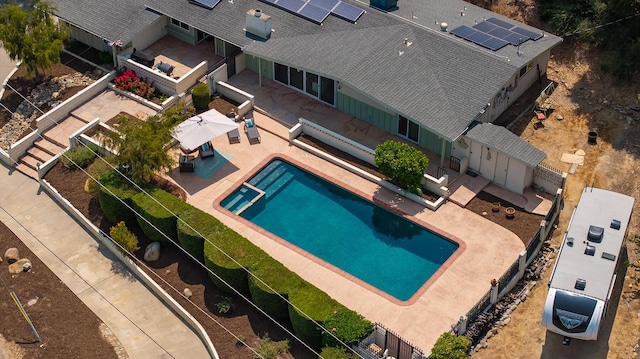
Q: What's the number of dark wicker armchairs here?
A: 2